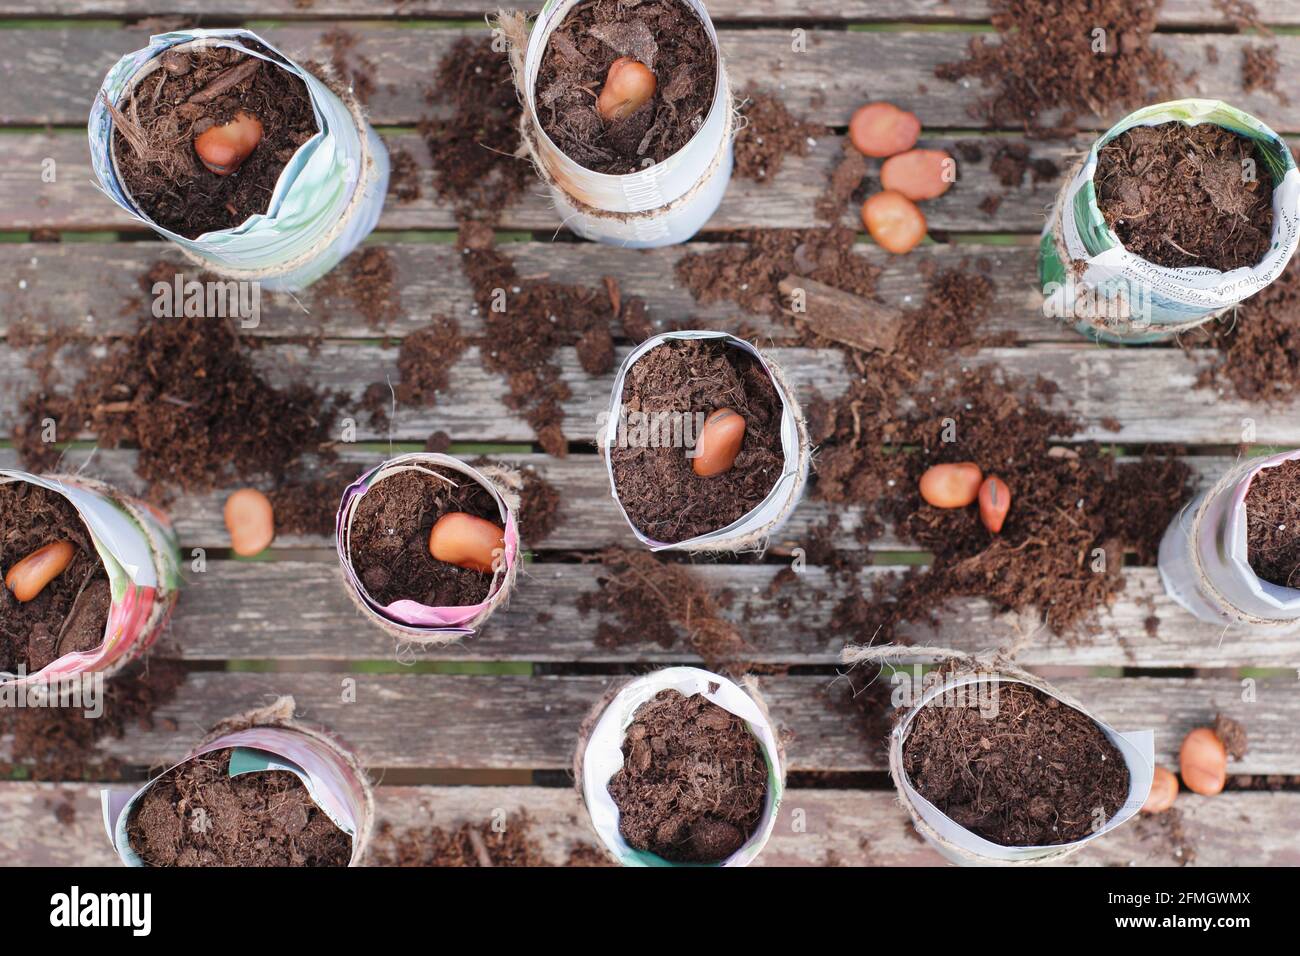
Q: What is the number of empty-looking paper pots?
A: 5